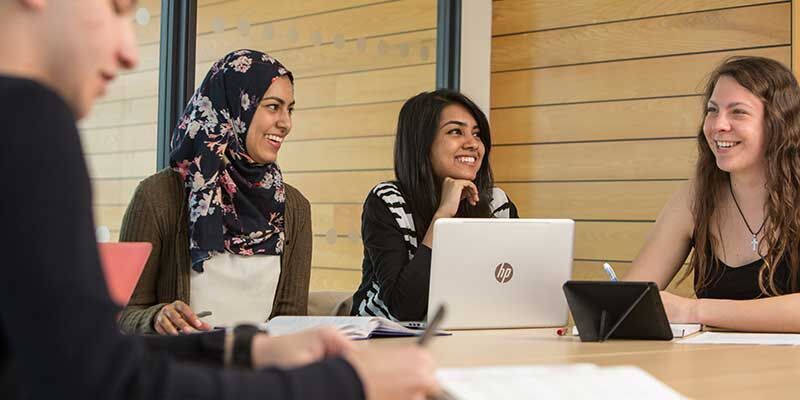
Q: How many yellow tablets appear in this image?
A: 0